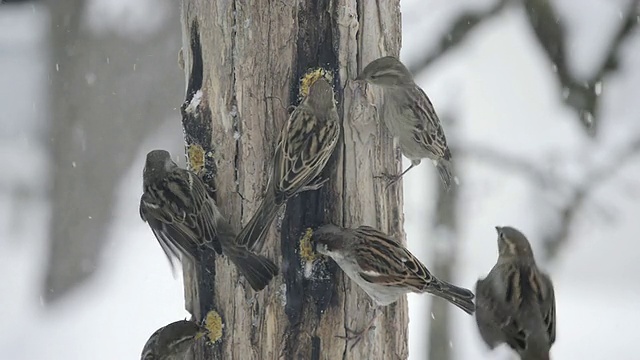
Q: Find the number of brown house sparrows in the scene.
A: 6